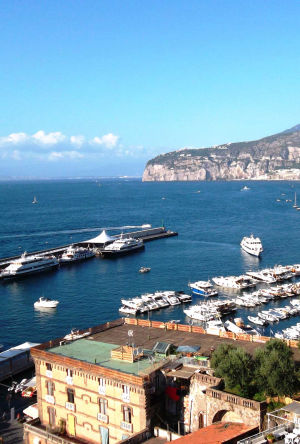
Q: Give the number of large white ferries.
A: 4